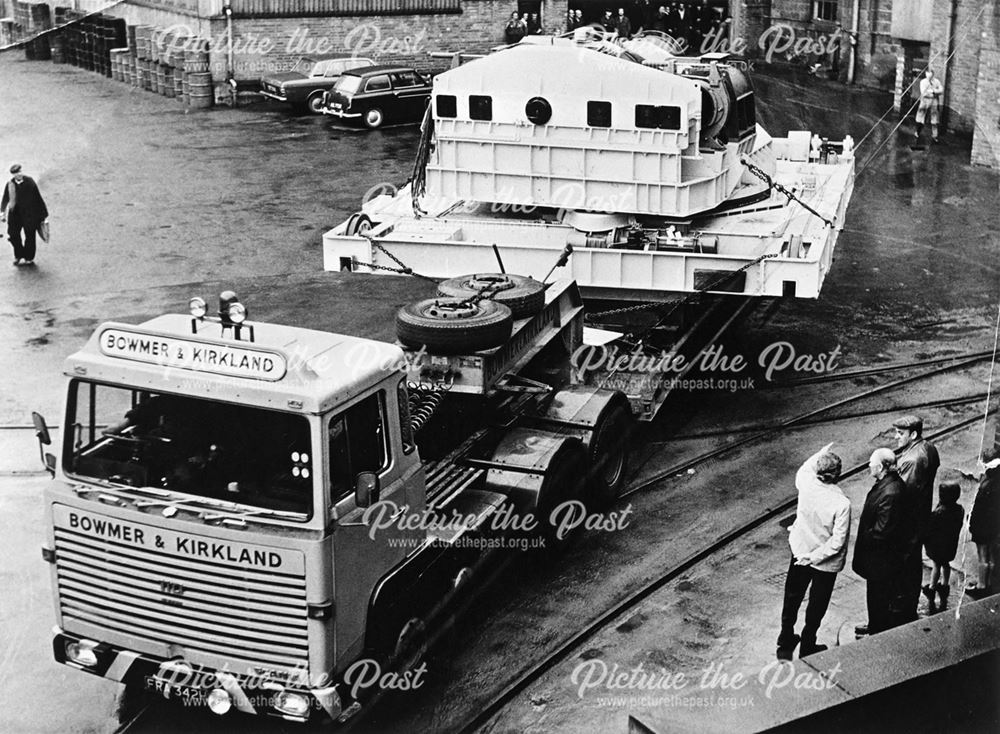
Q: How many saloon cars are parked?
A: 2